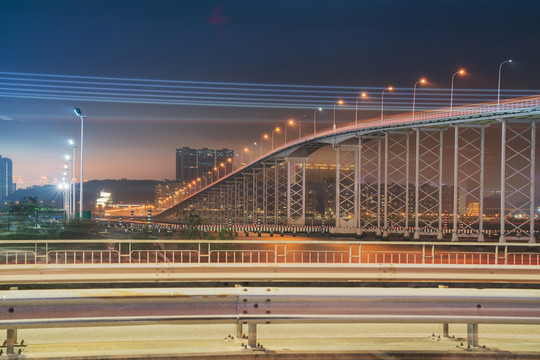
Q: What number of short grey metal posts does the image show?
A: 5